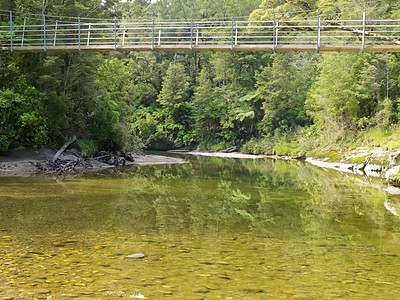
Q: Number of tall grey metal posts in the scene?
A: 10